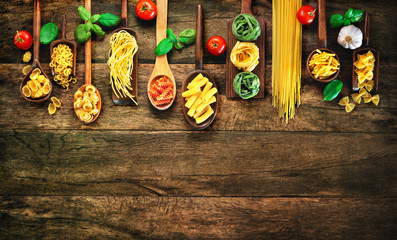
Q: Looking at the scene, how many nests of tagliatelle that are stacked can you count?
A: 3